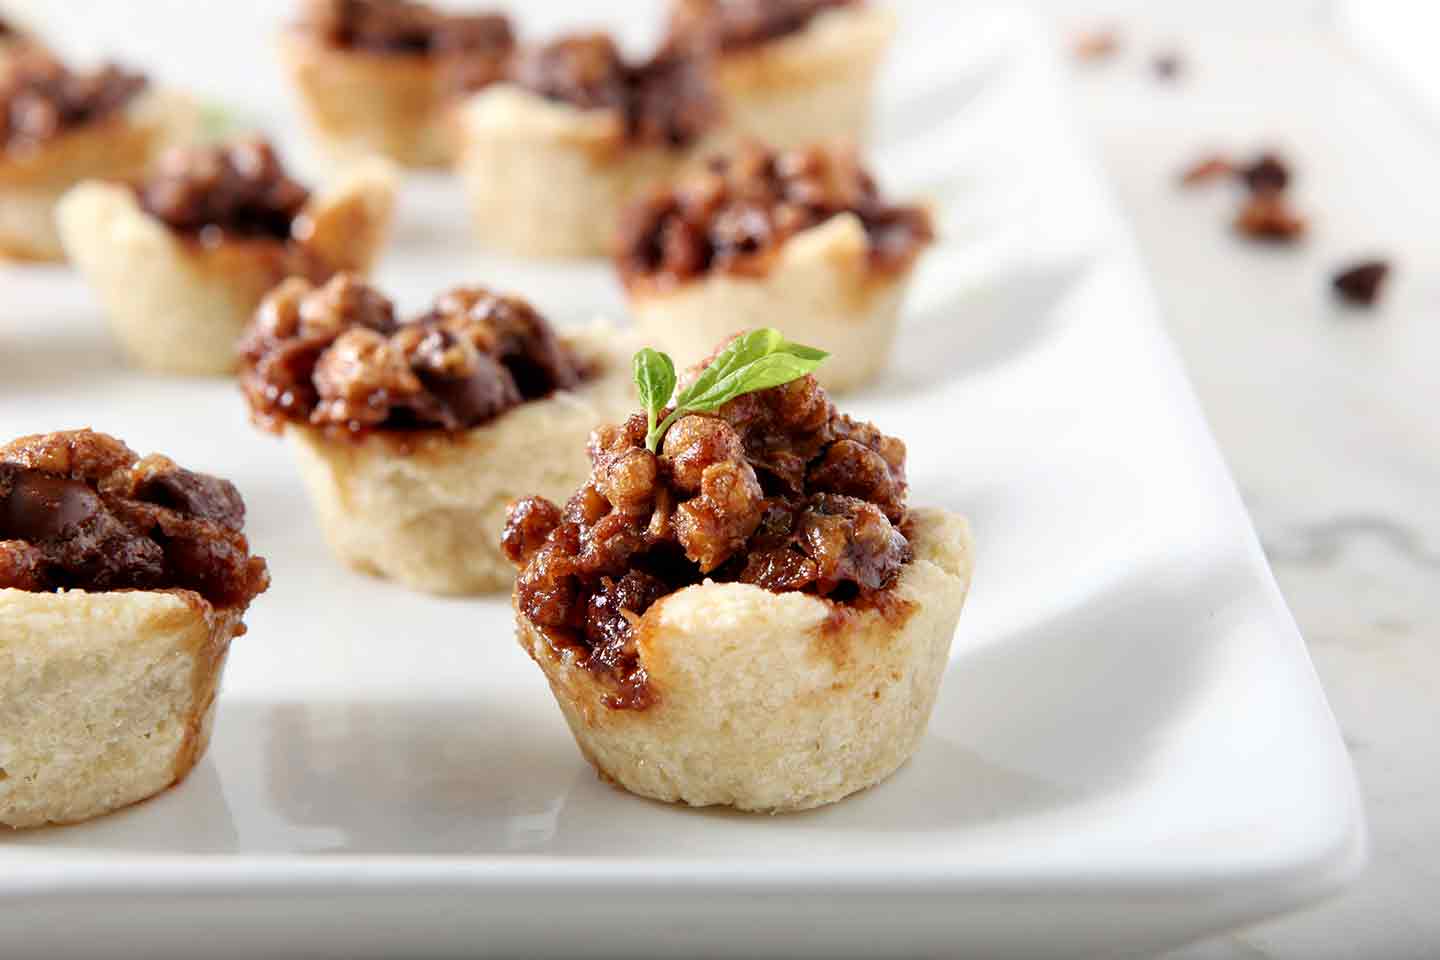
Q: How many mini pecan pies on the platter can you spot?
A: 9